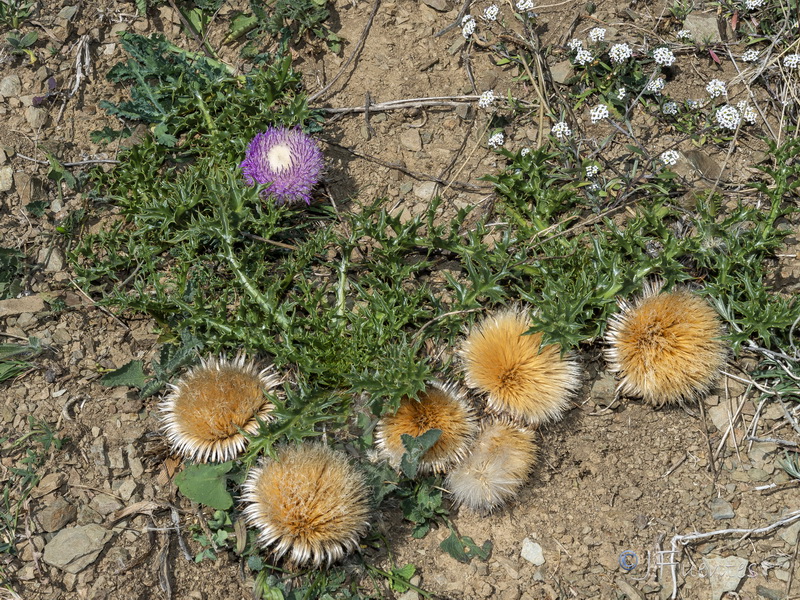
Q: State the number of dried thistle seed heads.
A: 6